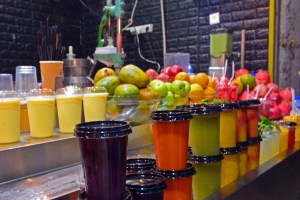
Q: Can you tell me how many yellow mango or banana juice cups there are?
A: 4